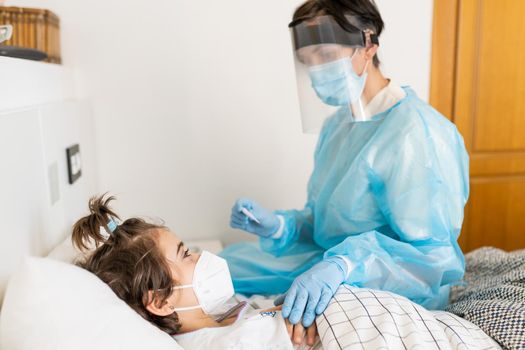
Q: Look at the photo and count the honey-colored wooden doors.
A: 1